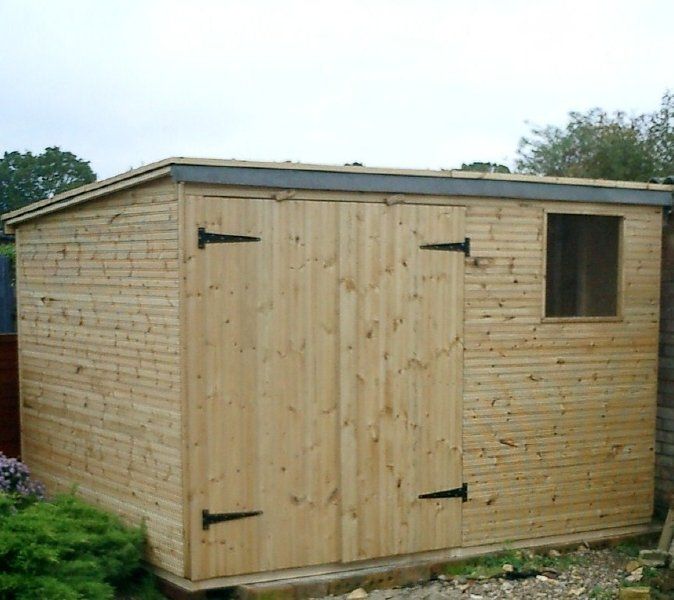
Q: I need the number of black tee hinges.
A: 4